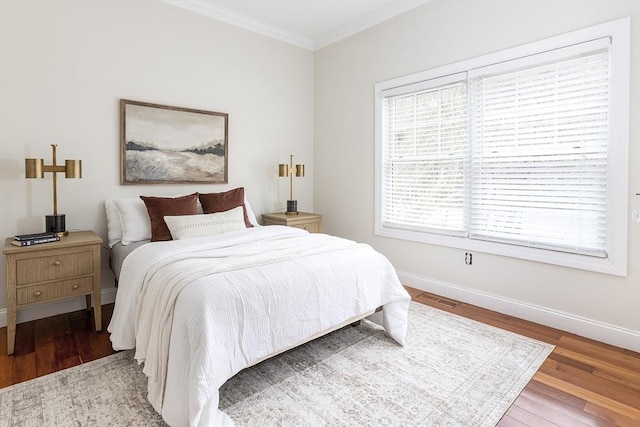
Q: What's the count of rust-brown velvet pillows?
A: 2